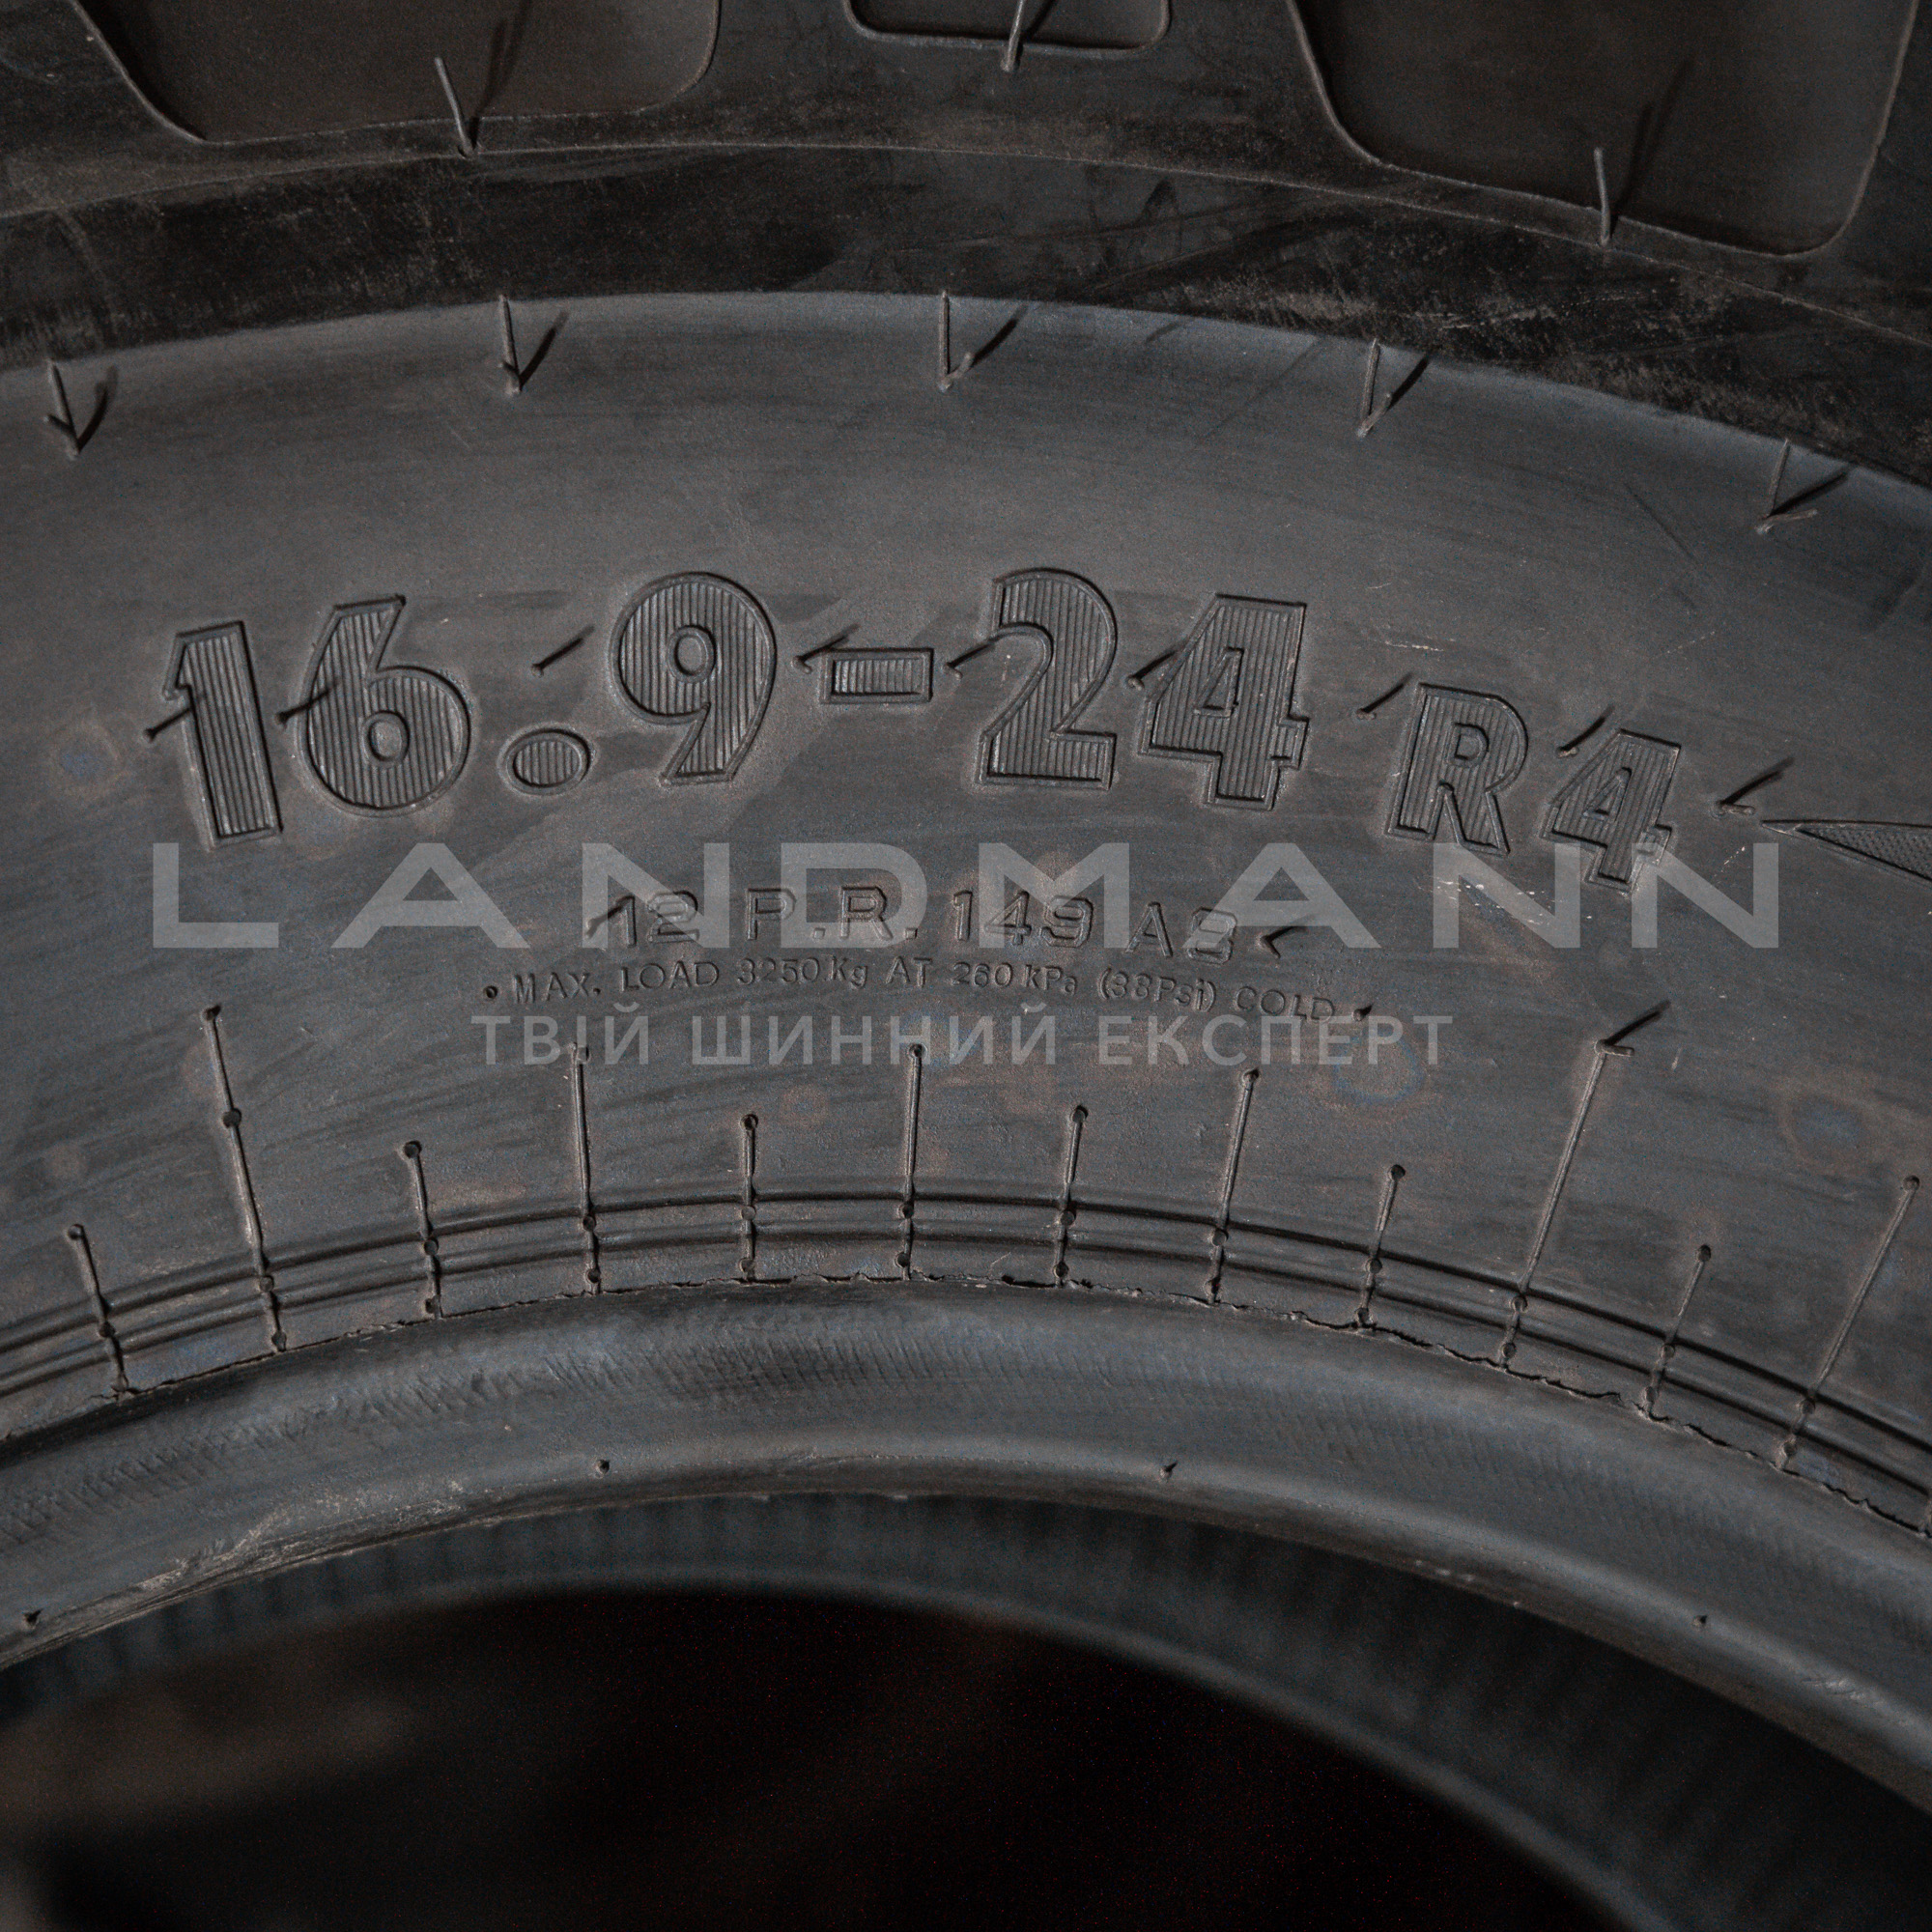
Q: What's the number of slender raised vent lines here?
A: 12